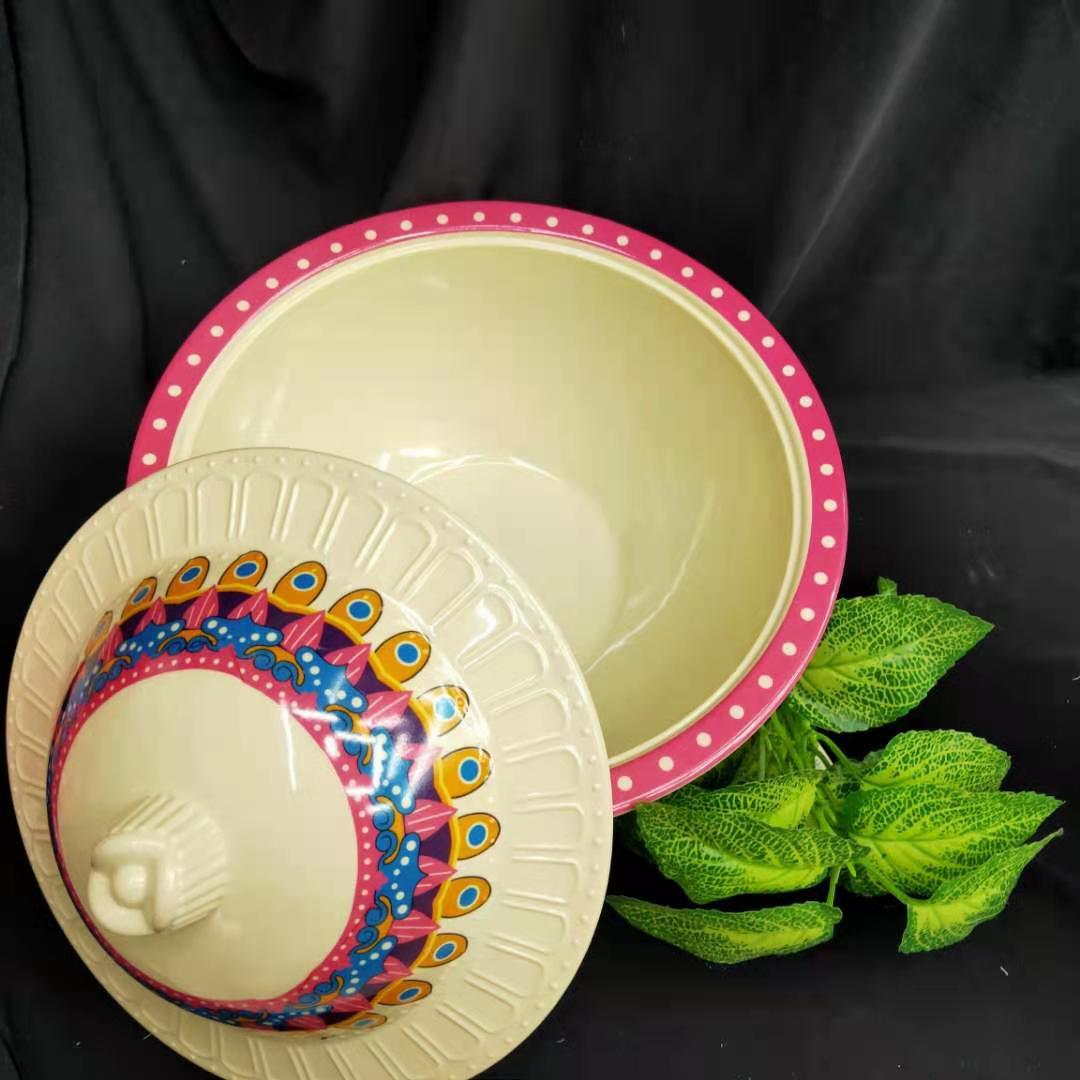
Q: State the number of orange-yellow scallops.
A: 14